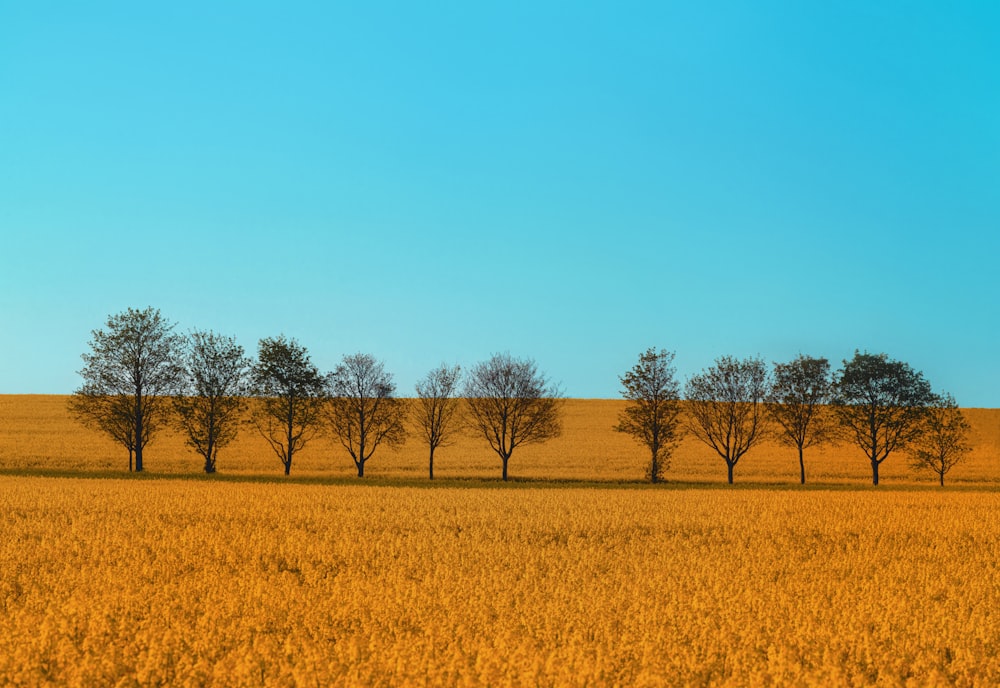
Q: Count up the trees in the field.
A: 11